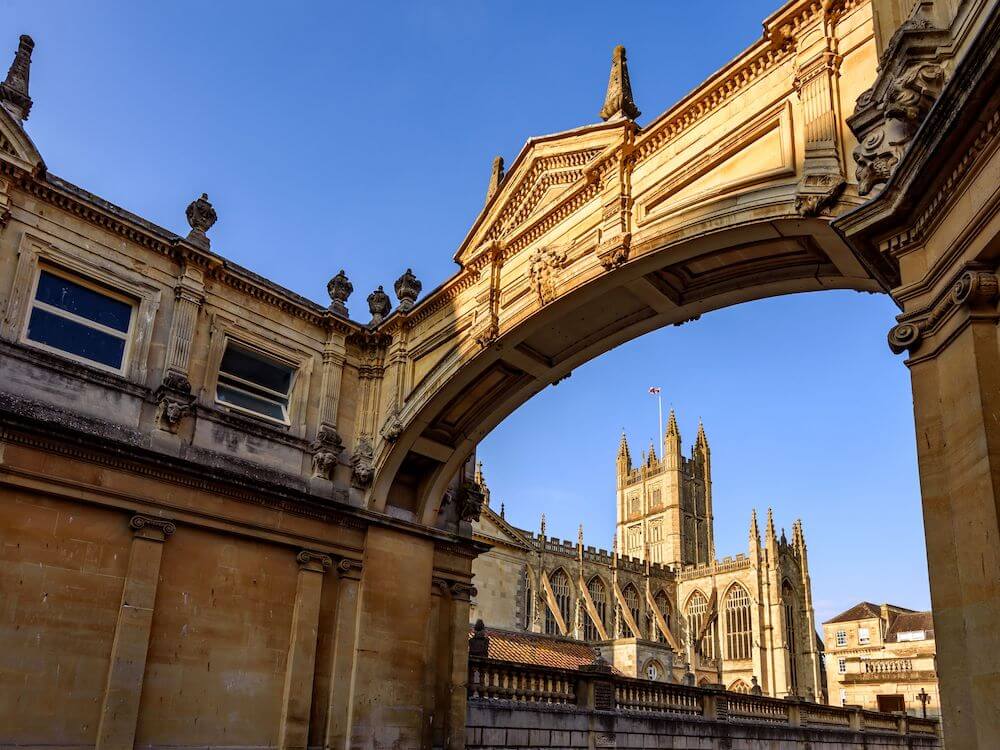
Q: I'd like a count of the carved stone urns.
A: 4